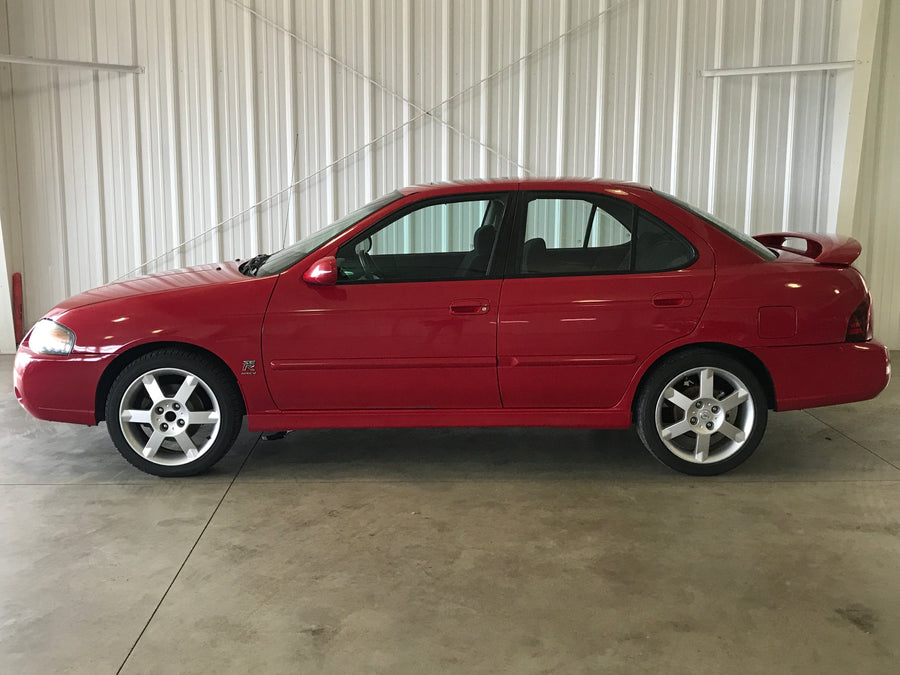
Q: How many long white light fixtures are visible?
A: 2